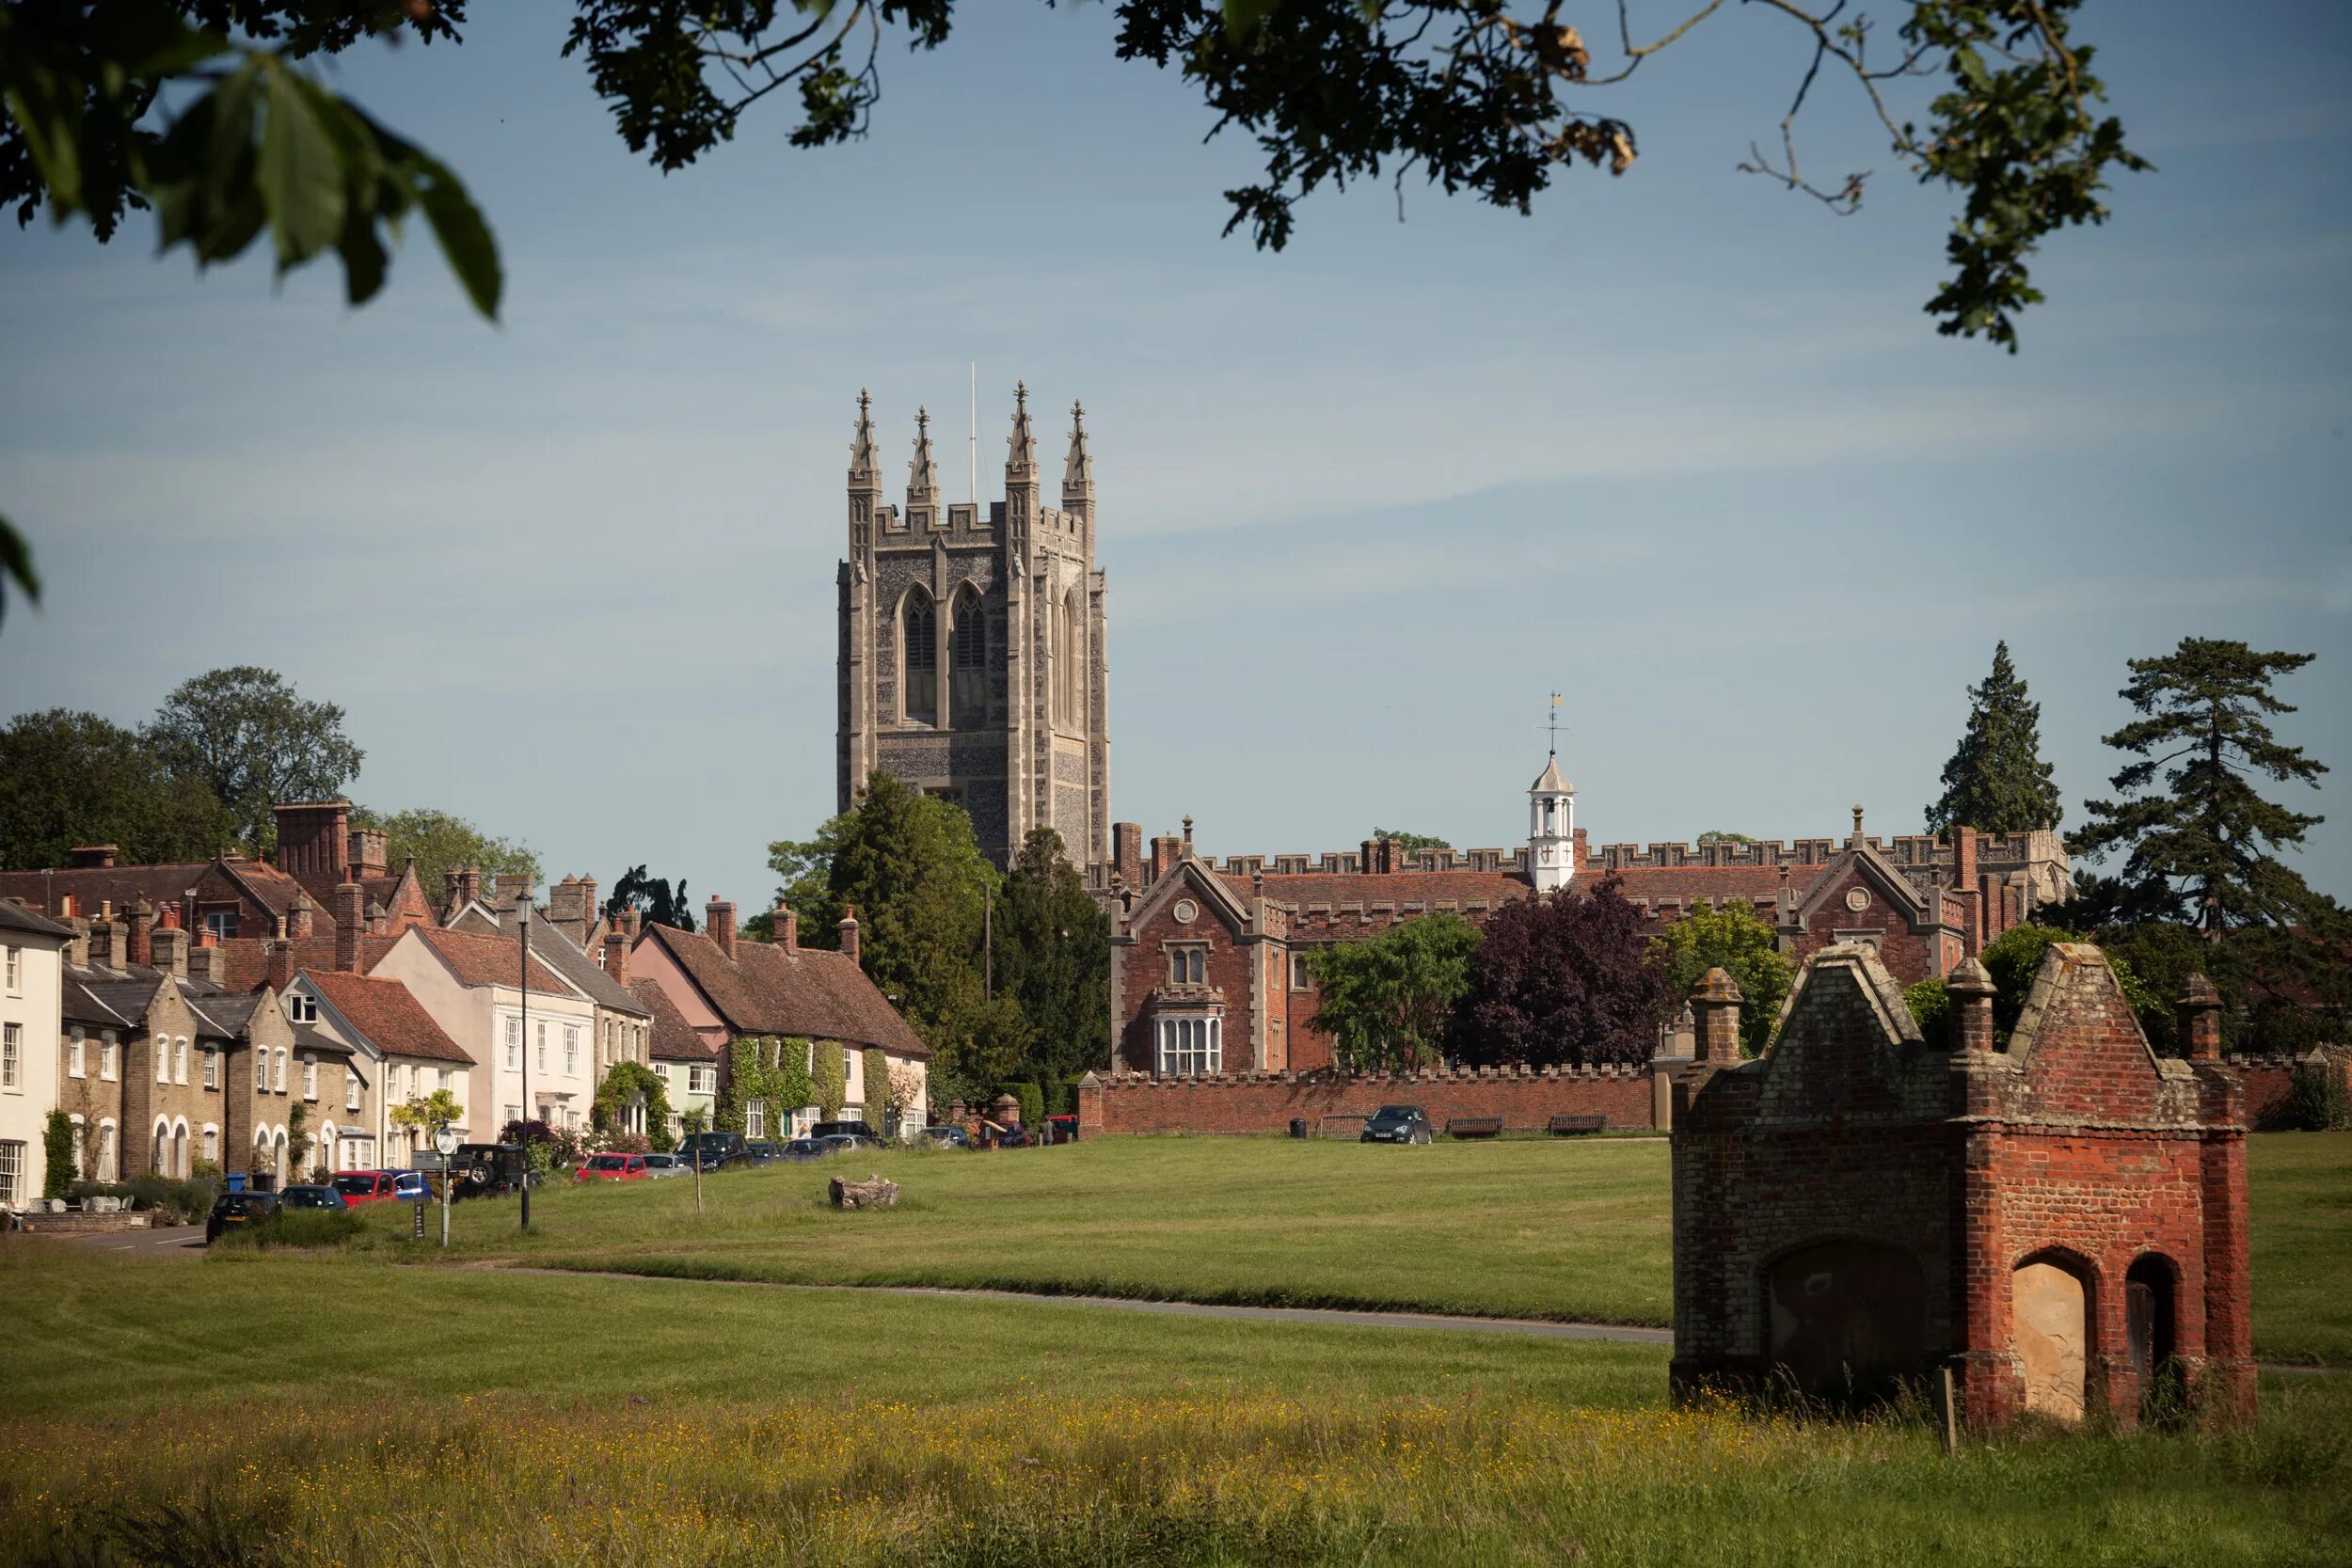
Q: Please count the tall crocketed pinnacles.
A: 4